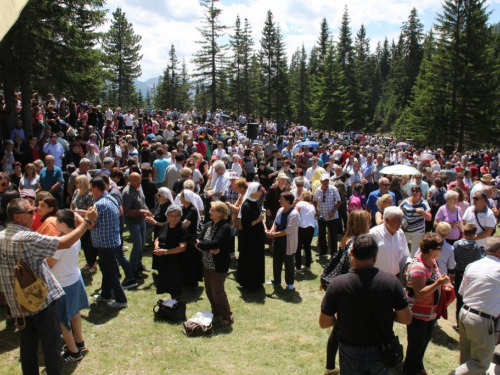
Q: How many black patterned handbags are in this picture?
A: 1